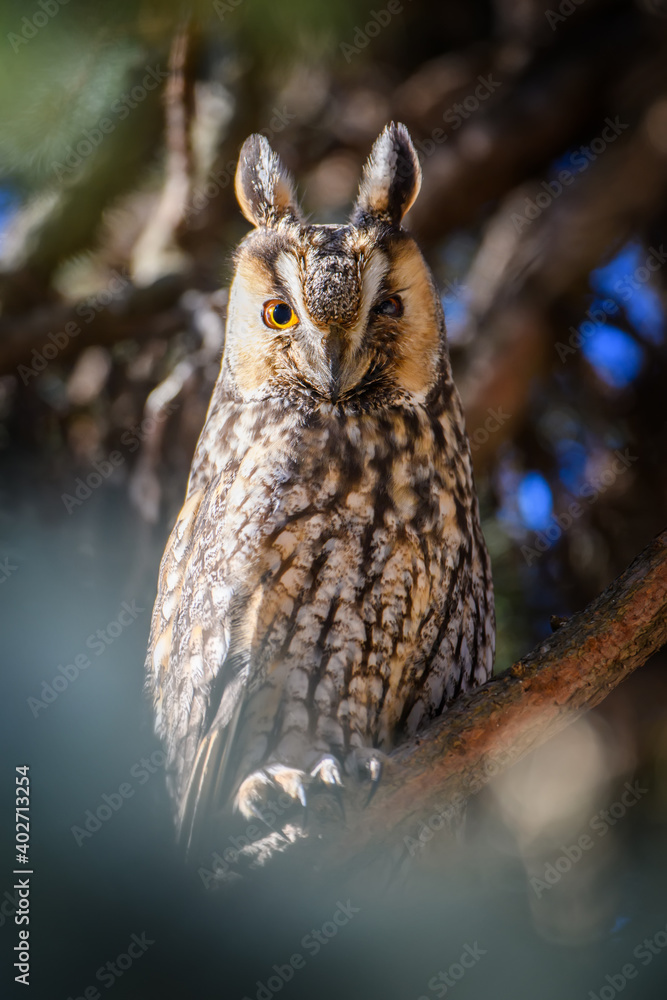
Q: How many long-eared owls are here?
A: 1